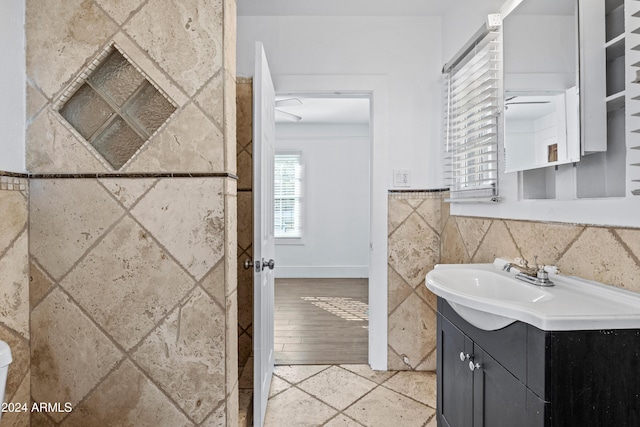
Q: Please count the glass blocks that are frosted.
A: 4